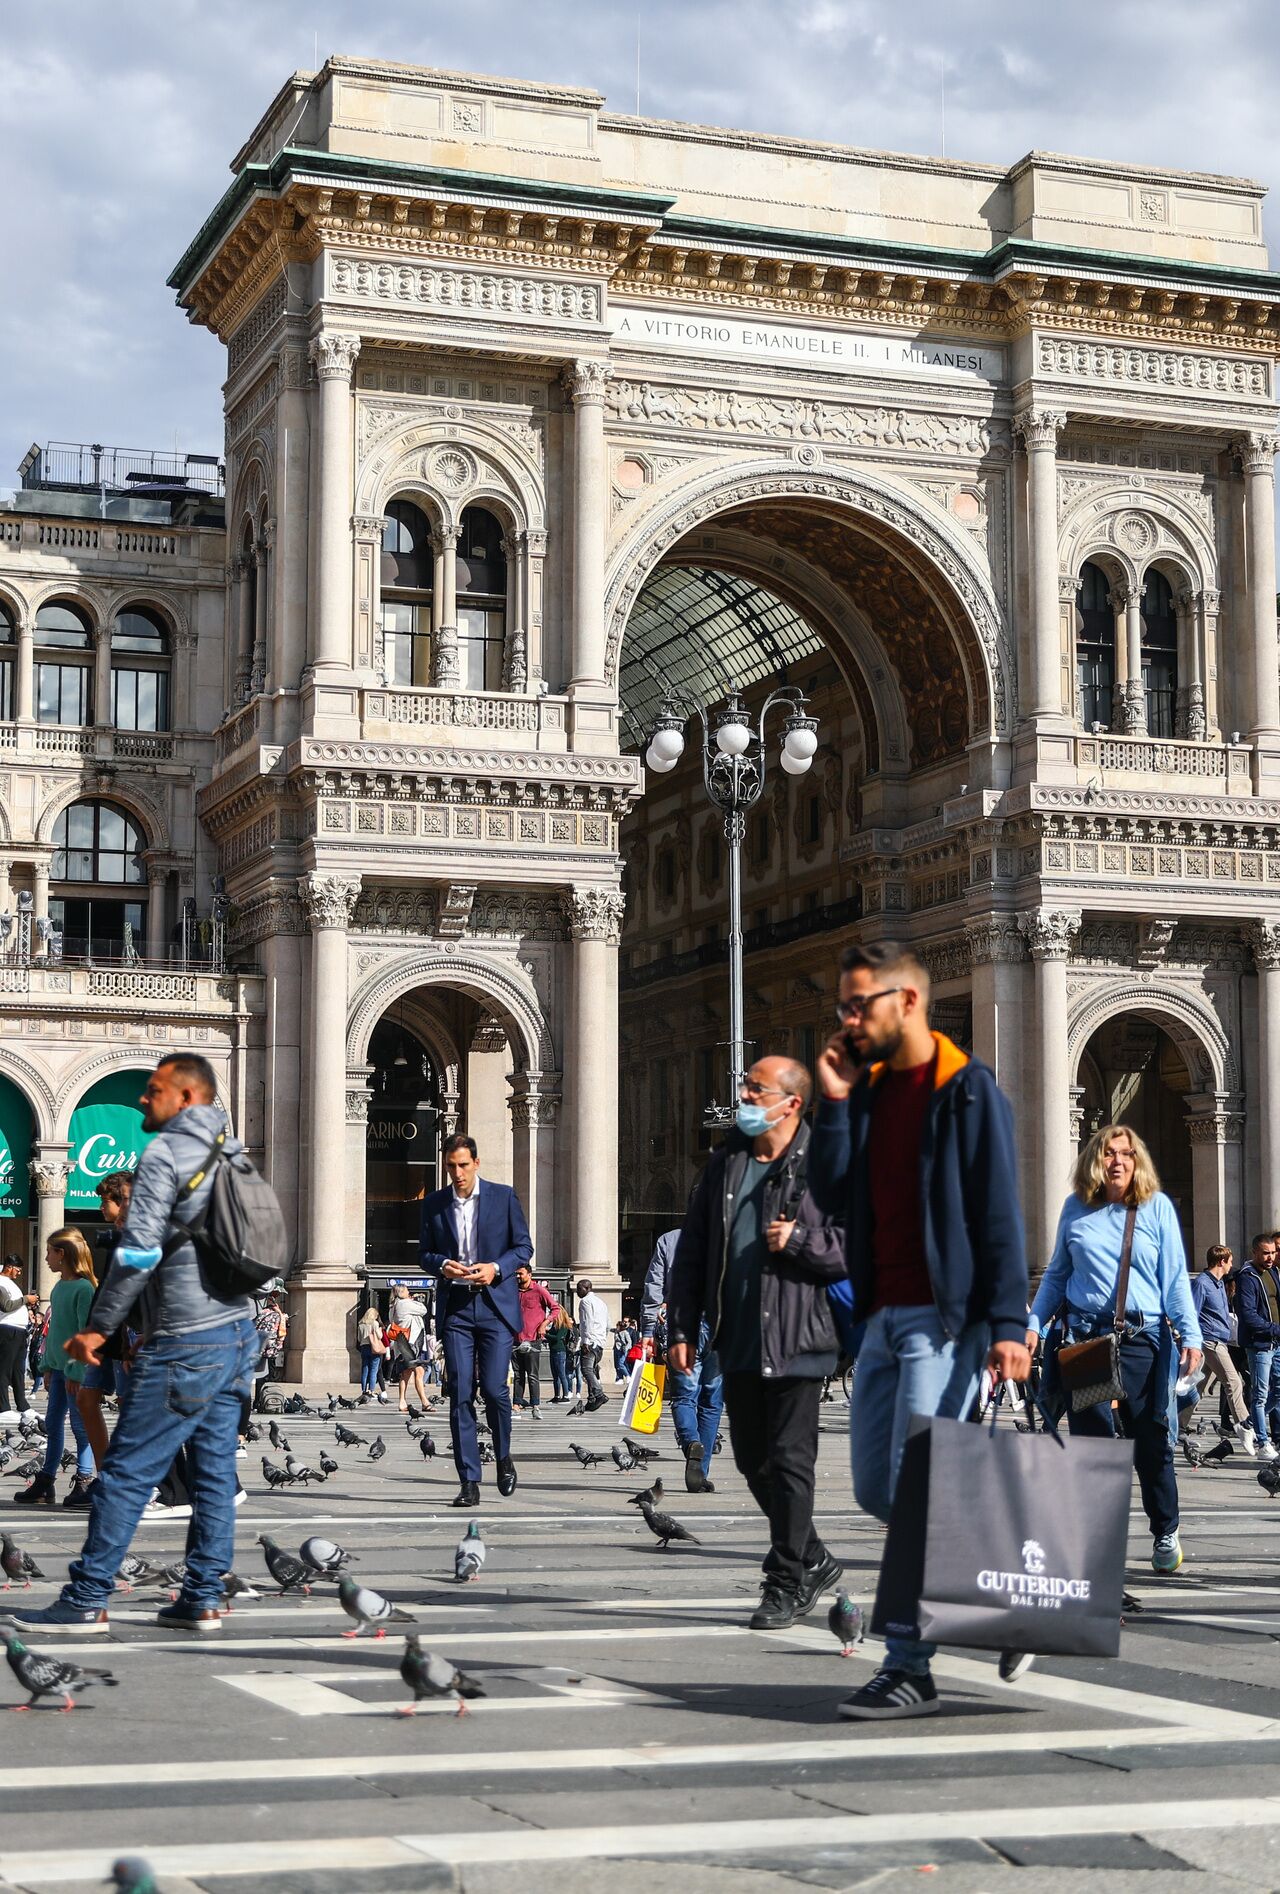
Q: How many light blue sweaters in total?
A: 1